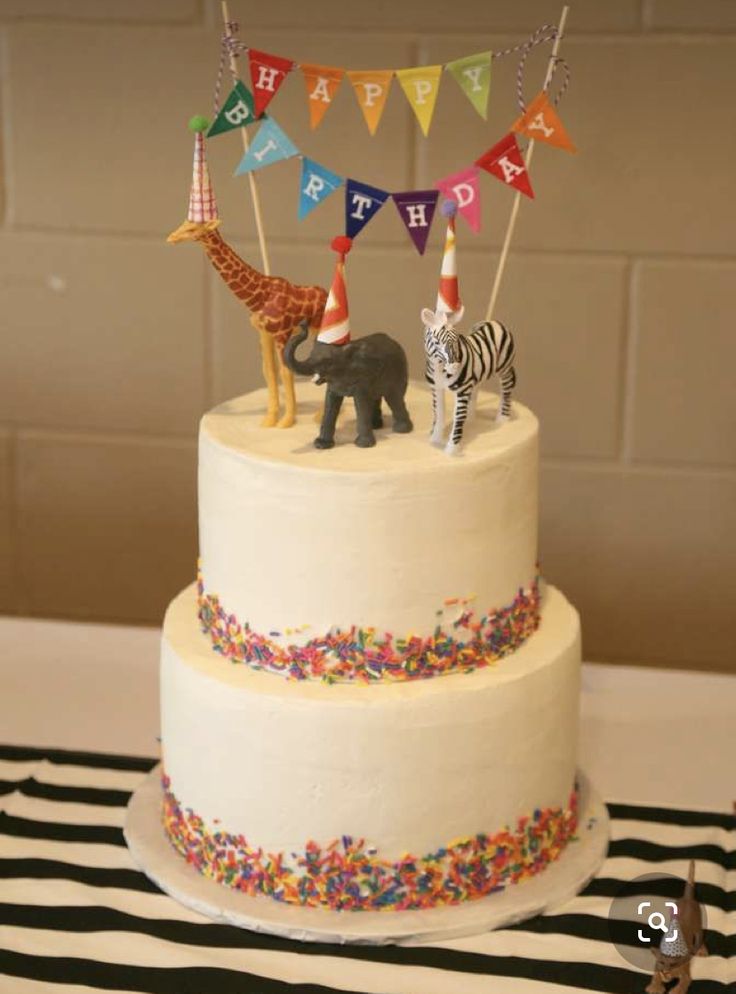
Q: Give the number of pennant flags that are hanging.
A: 13